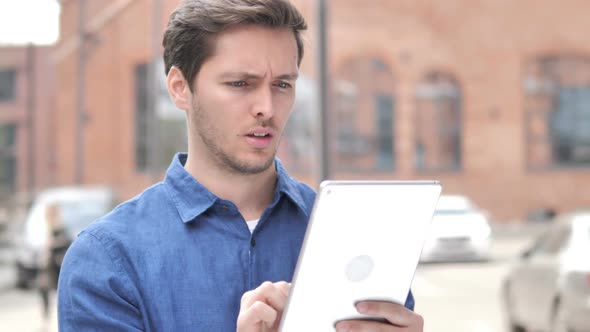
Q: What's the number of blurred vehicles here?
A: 3